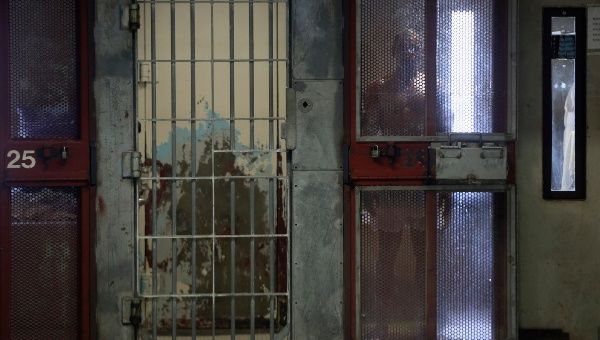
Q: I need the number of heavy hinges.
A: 3